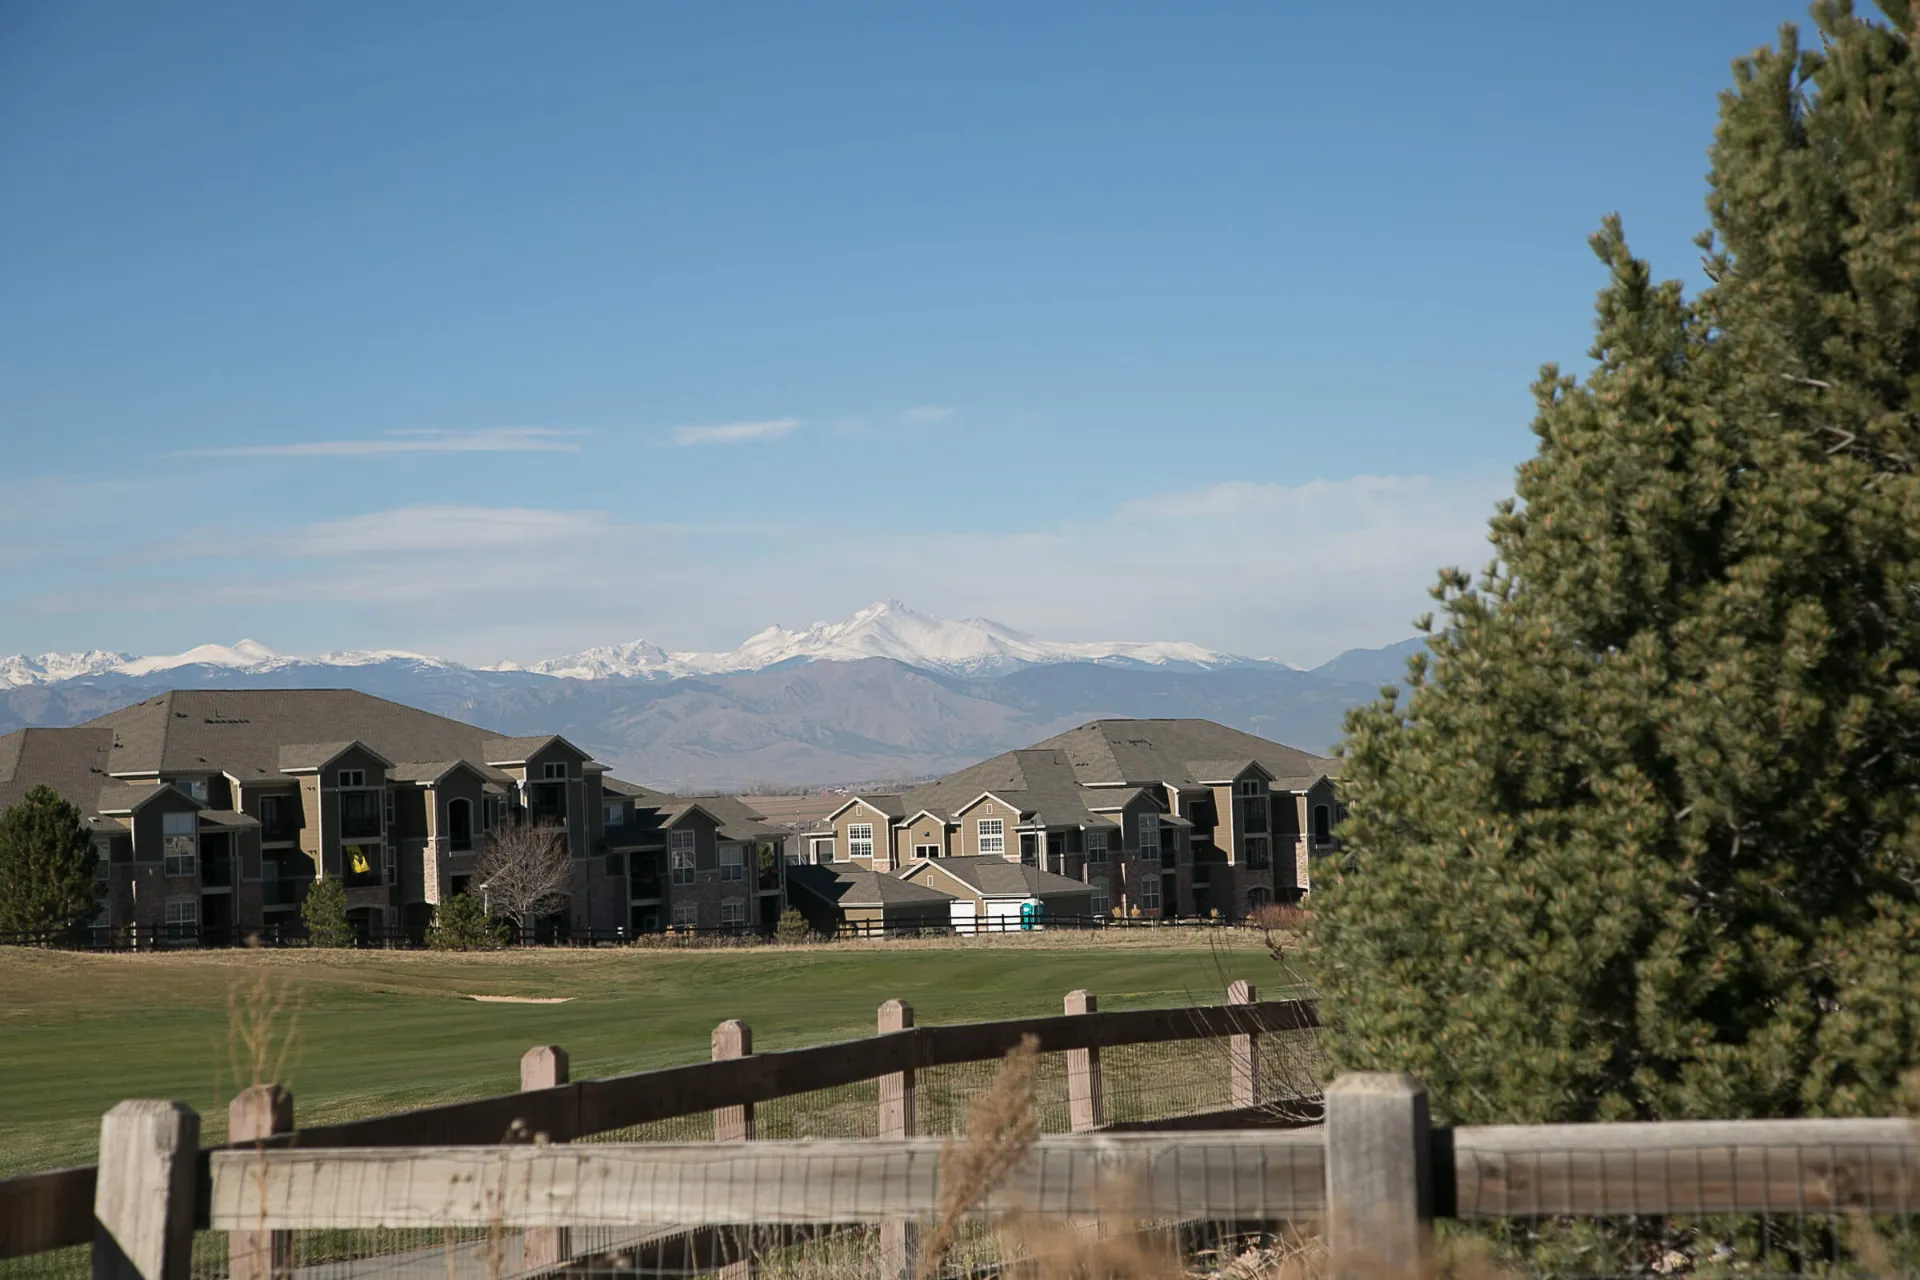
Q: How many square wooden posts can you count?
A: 8